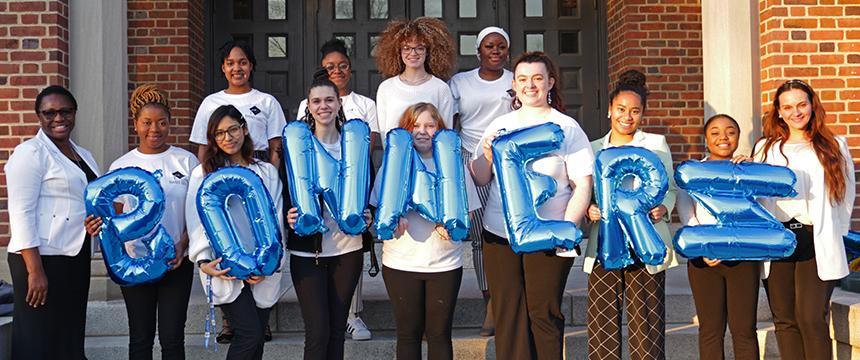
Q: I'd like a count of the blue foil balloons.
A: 7